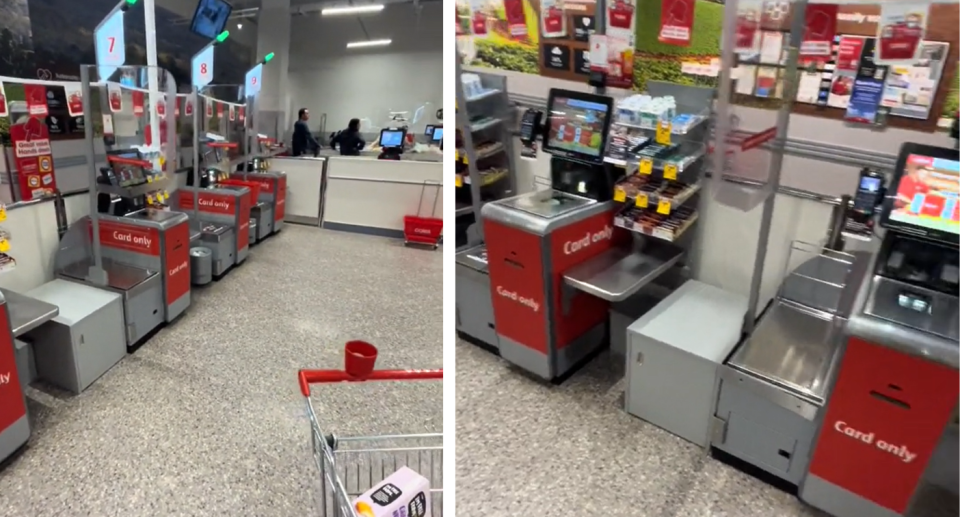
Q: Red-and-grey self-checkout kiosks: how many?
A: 6